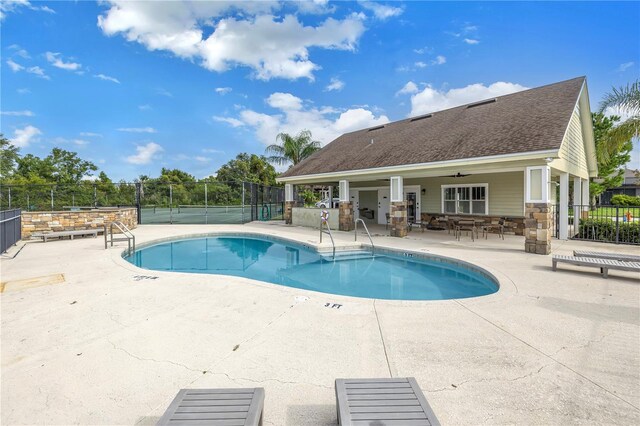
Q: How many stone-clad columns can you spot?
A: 4